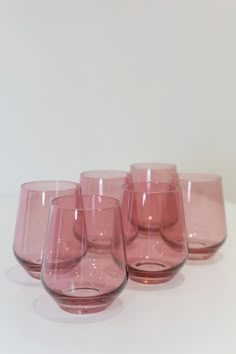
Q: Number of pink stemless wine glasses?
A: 6